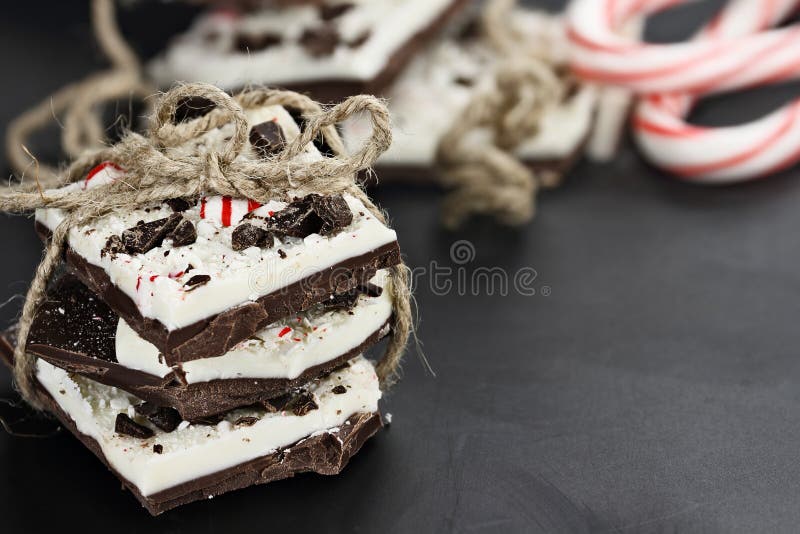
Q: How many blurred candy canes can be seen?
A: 2